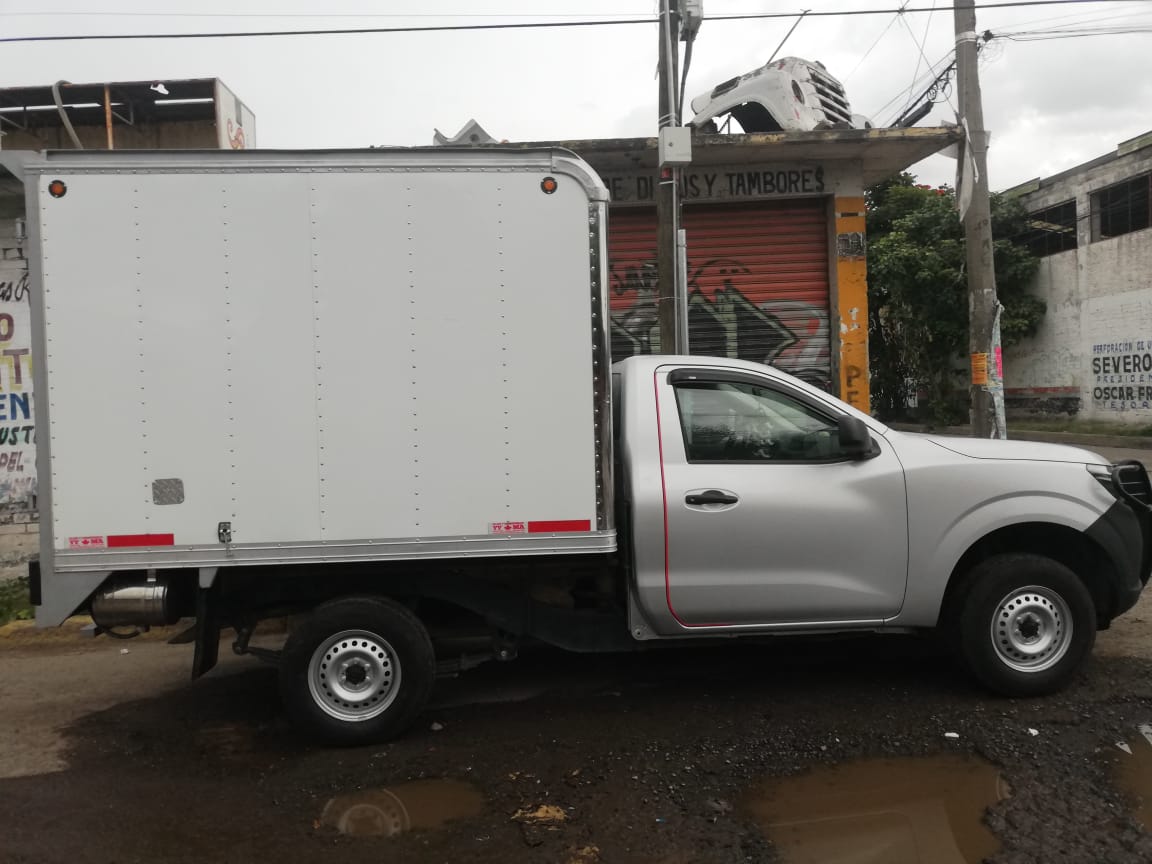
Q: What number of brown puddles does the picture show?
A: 3